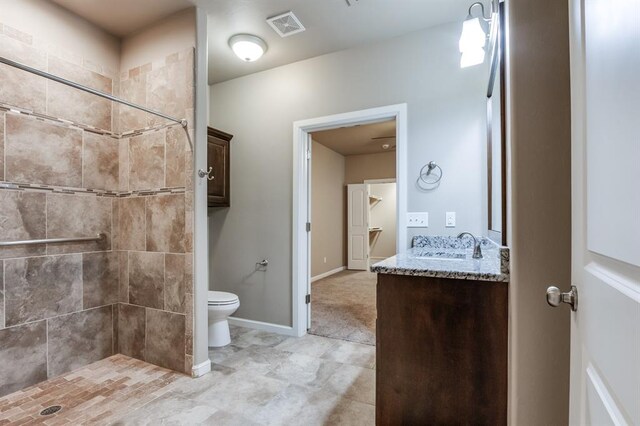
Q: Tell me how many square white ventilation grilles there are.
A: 1